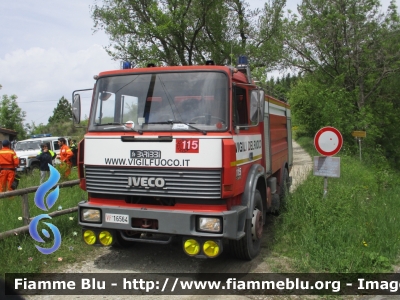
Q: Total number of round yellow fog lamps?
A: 4